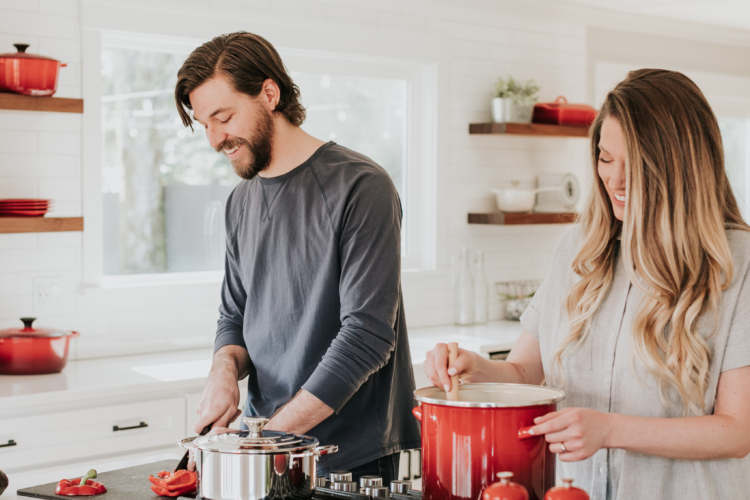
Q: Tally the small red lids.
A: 2